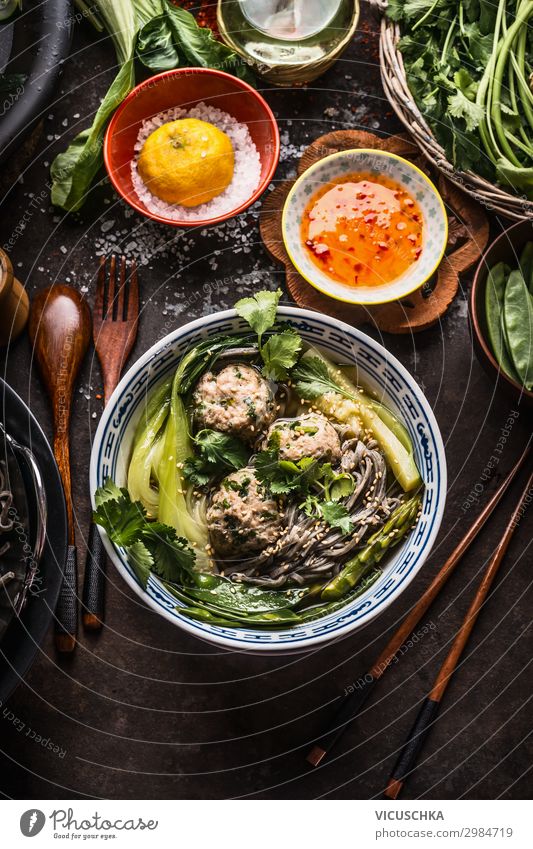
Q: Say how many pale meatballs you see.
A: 3